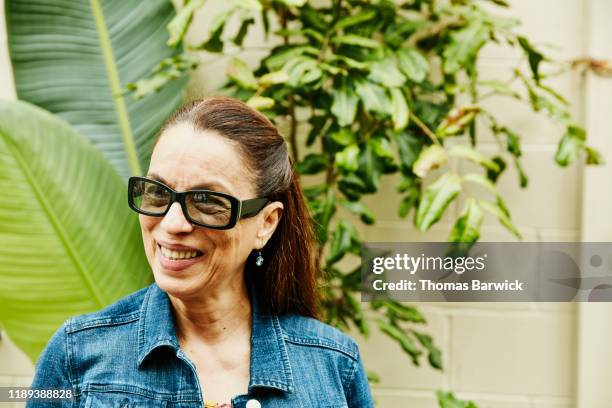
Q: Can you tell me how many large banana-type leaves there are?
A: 2